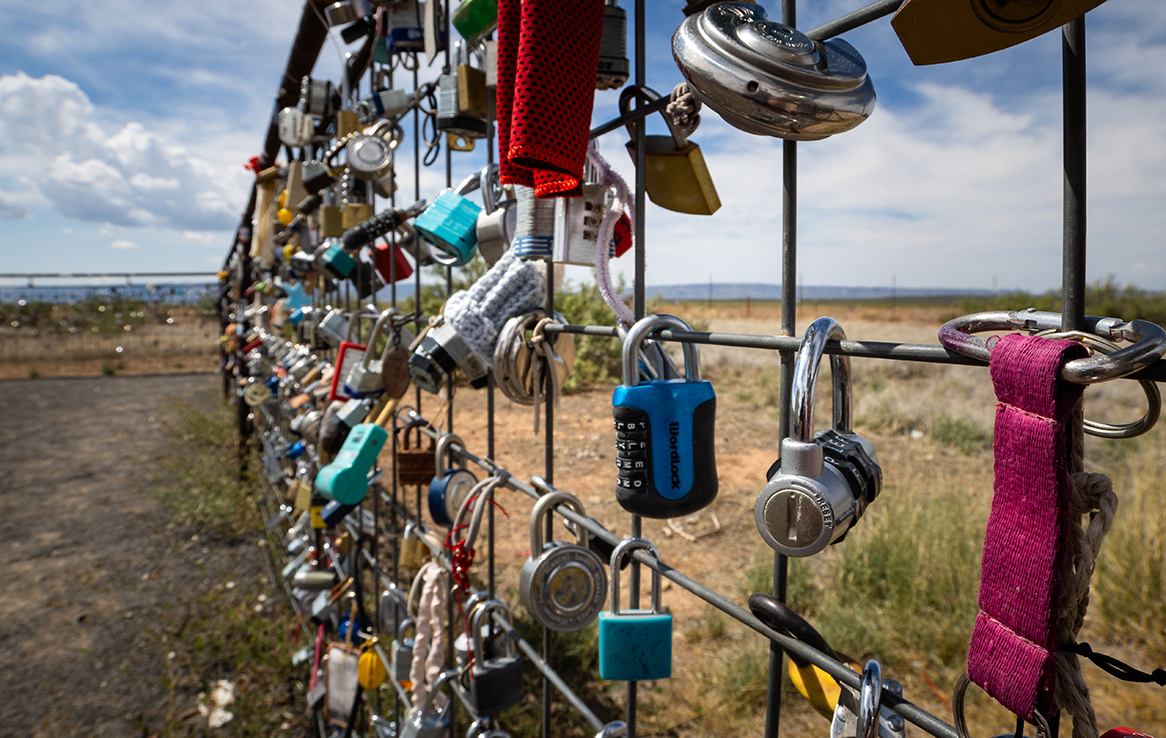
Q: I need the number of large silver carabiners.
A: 1